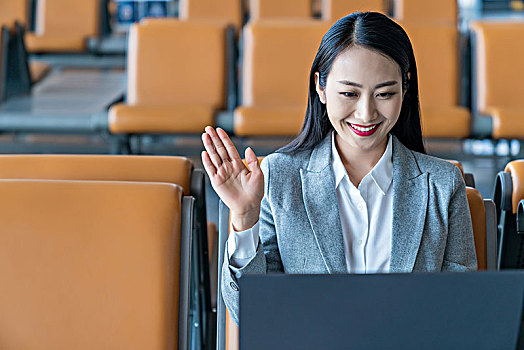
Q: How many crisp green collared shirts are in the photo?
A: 0